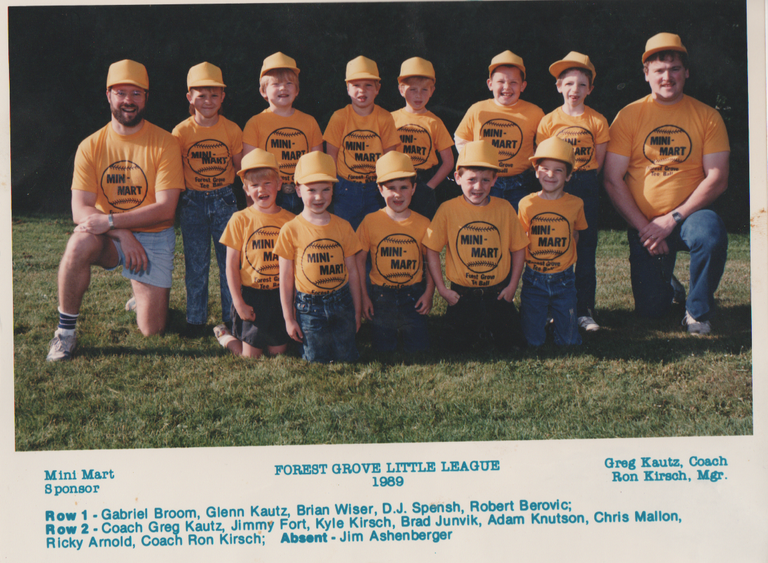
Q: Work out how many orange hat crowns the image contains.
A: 13